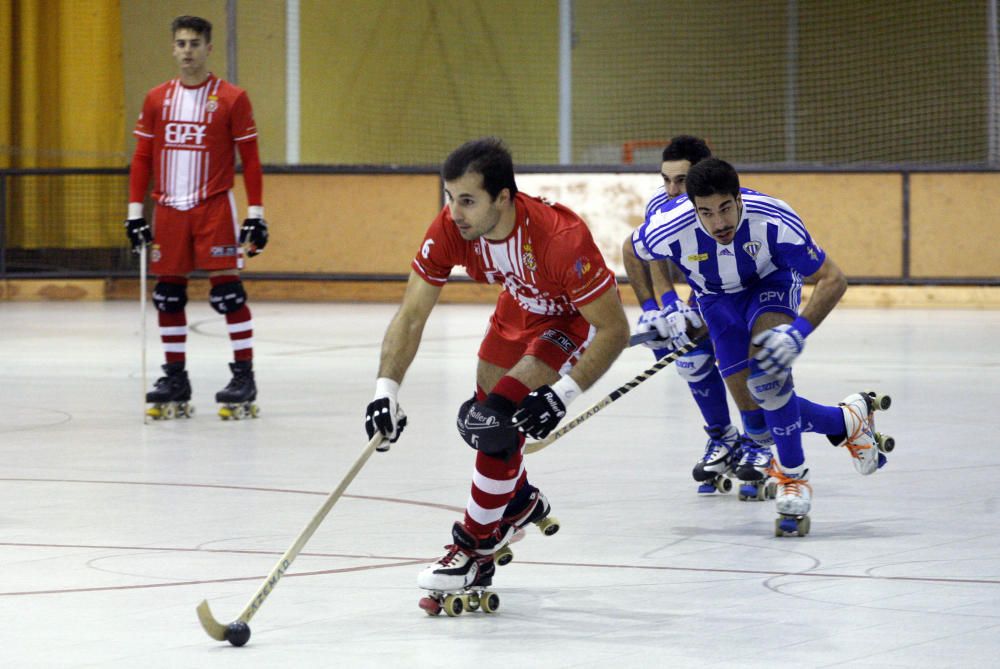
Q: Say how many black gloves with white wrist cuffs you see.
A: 4